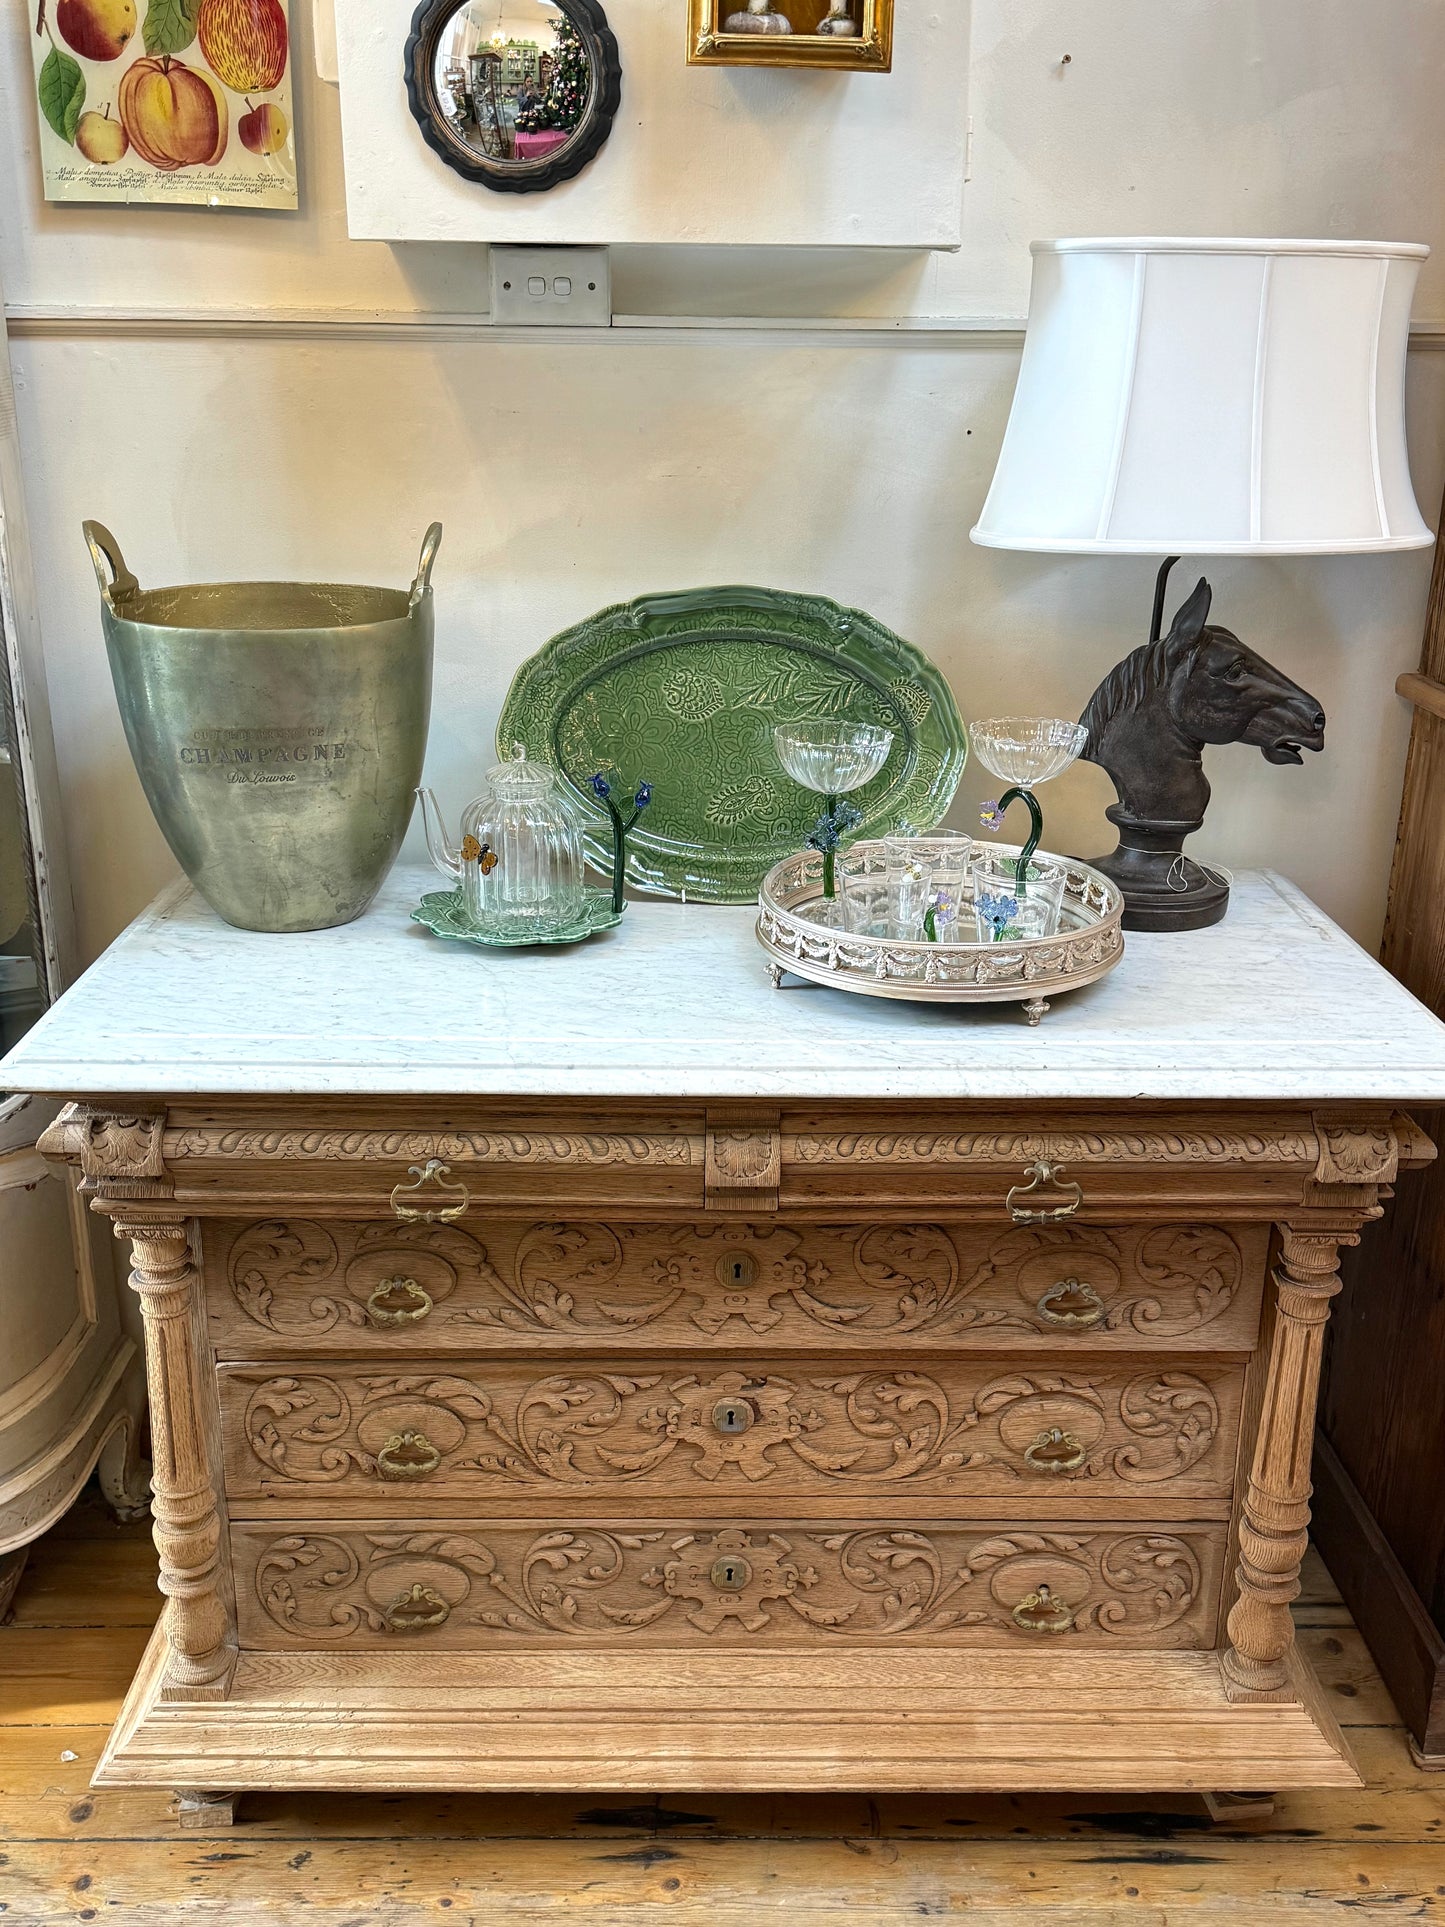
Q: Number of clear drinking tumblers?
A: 3